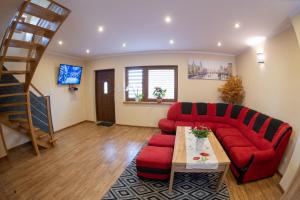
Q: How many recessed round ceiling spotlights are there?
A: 8